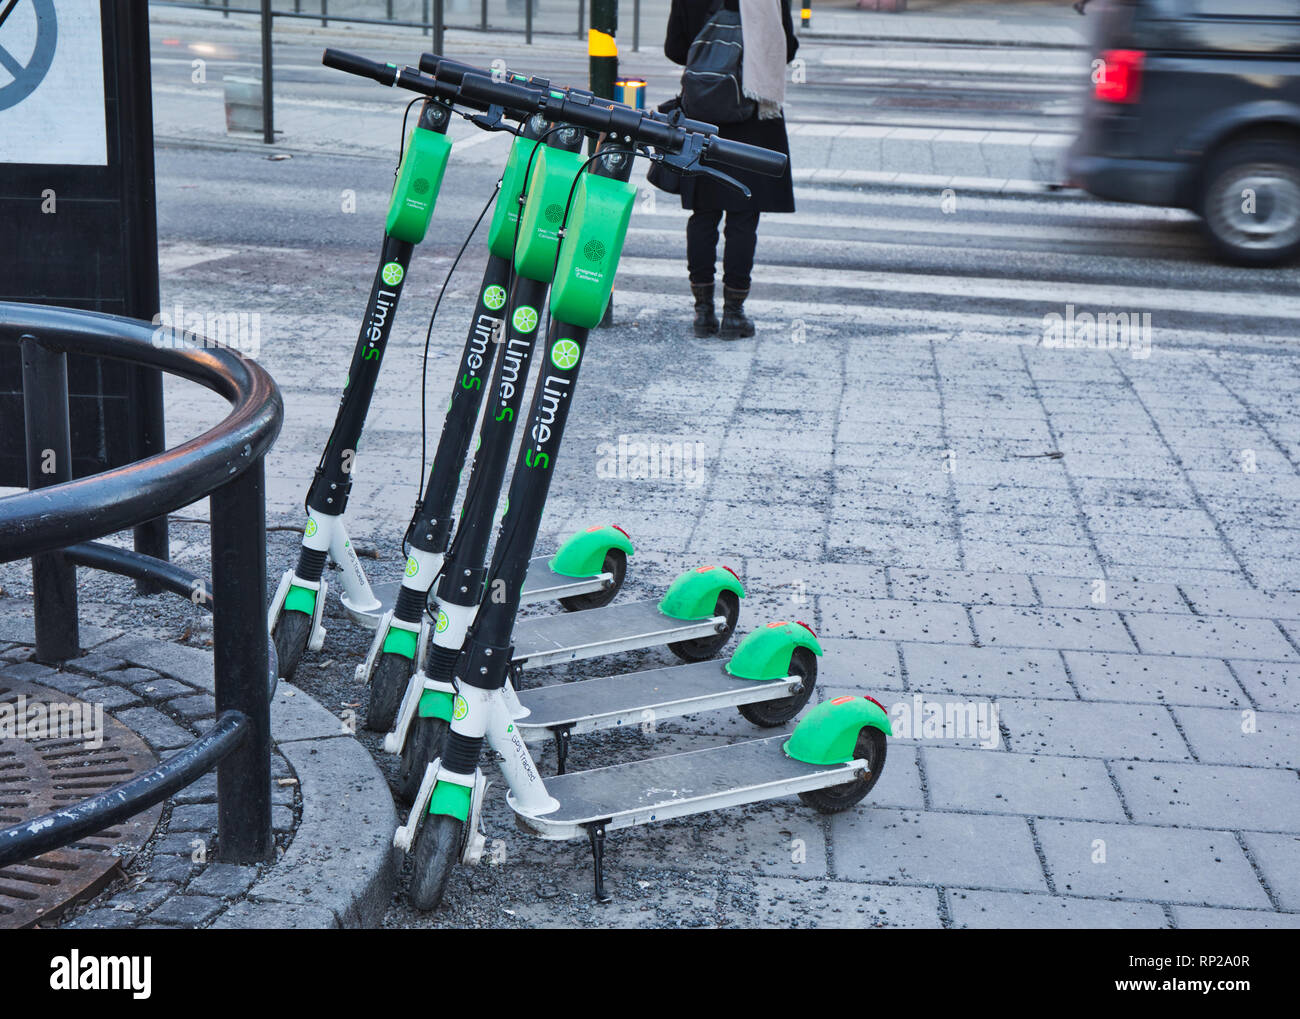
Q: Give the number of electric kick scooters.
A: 4